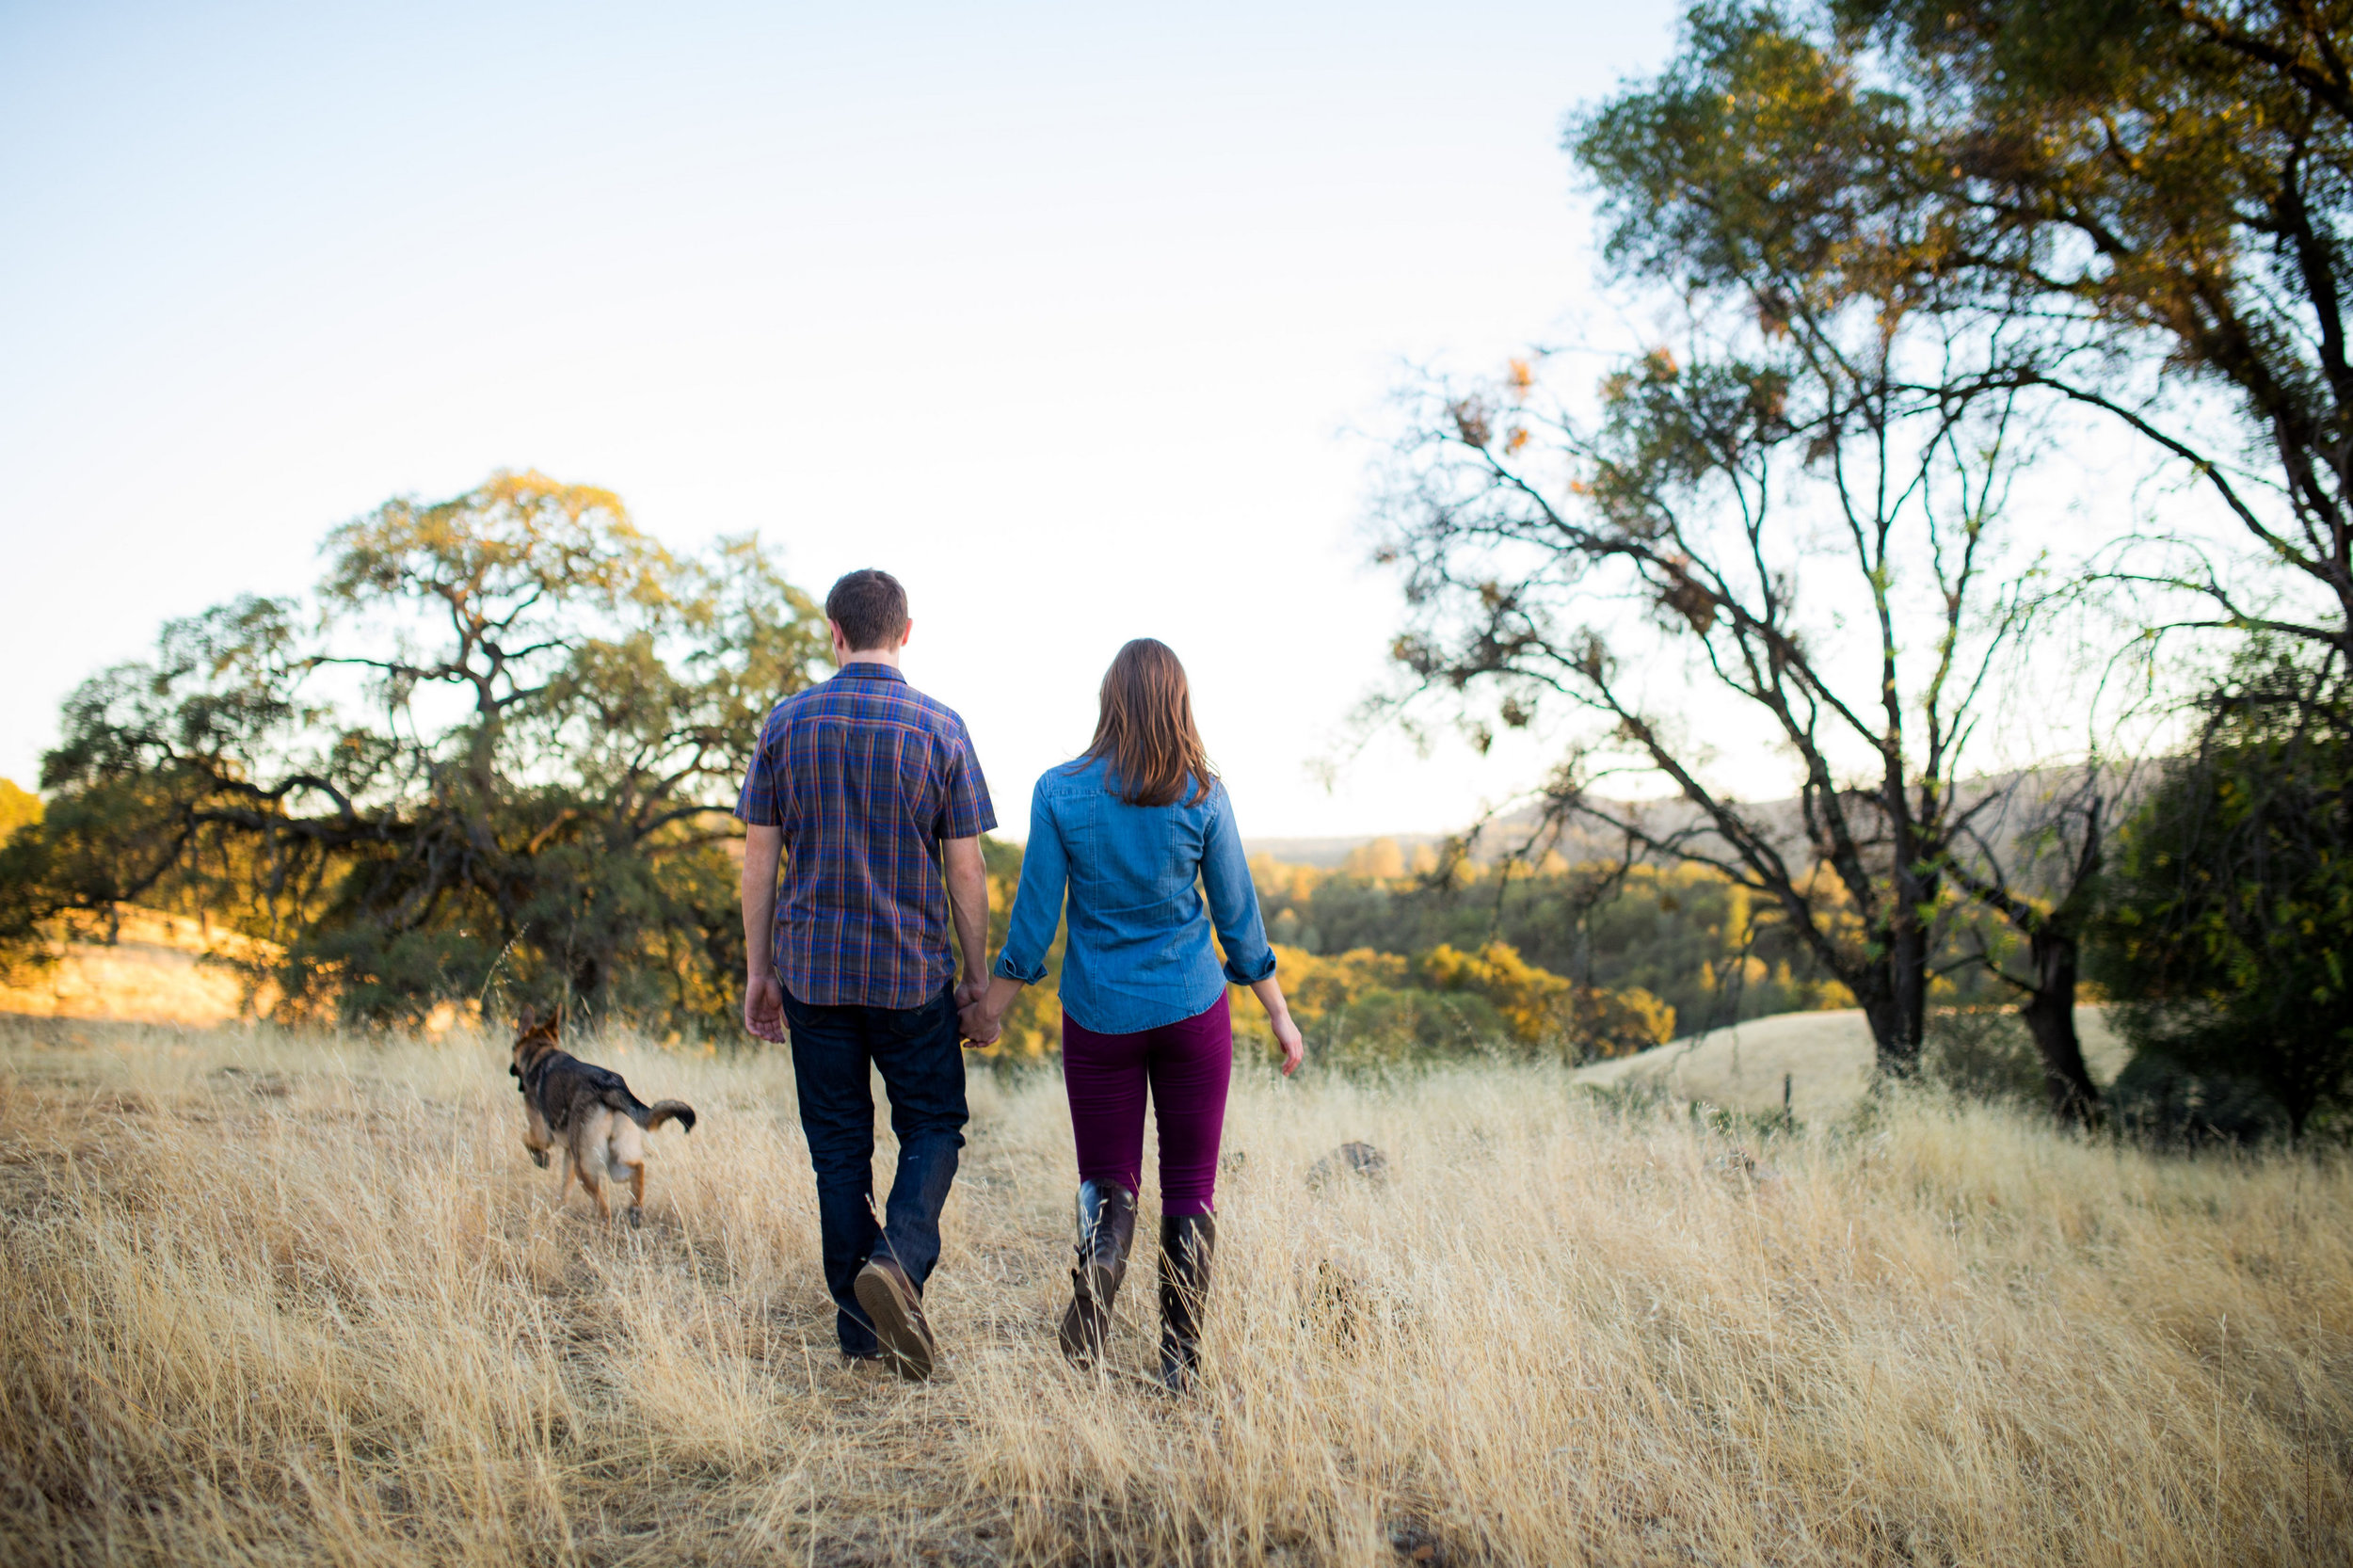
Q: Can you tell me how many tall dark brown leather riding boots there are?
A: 2